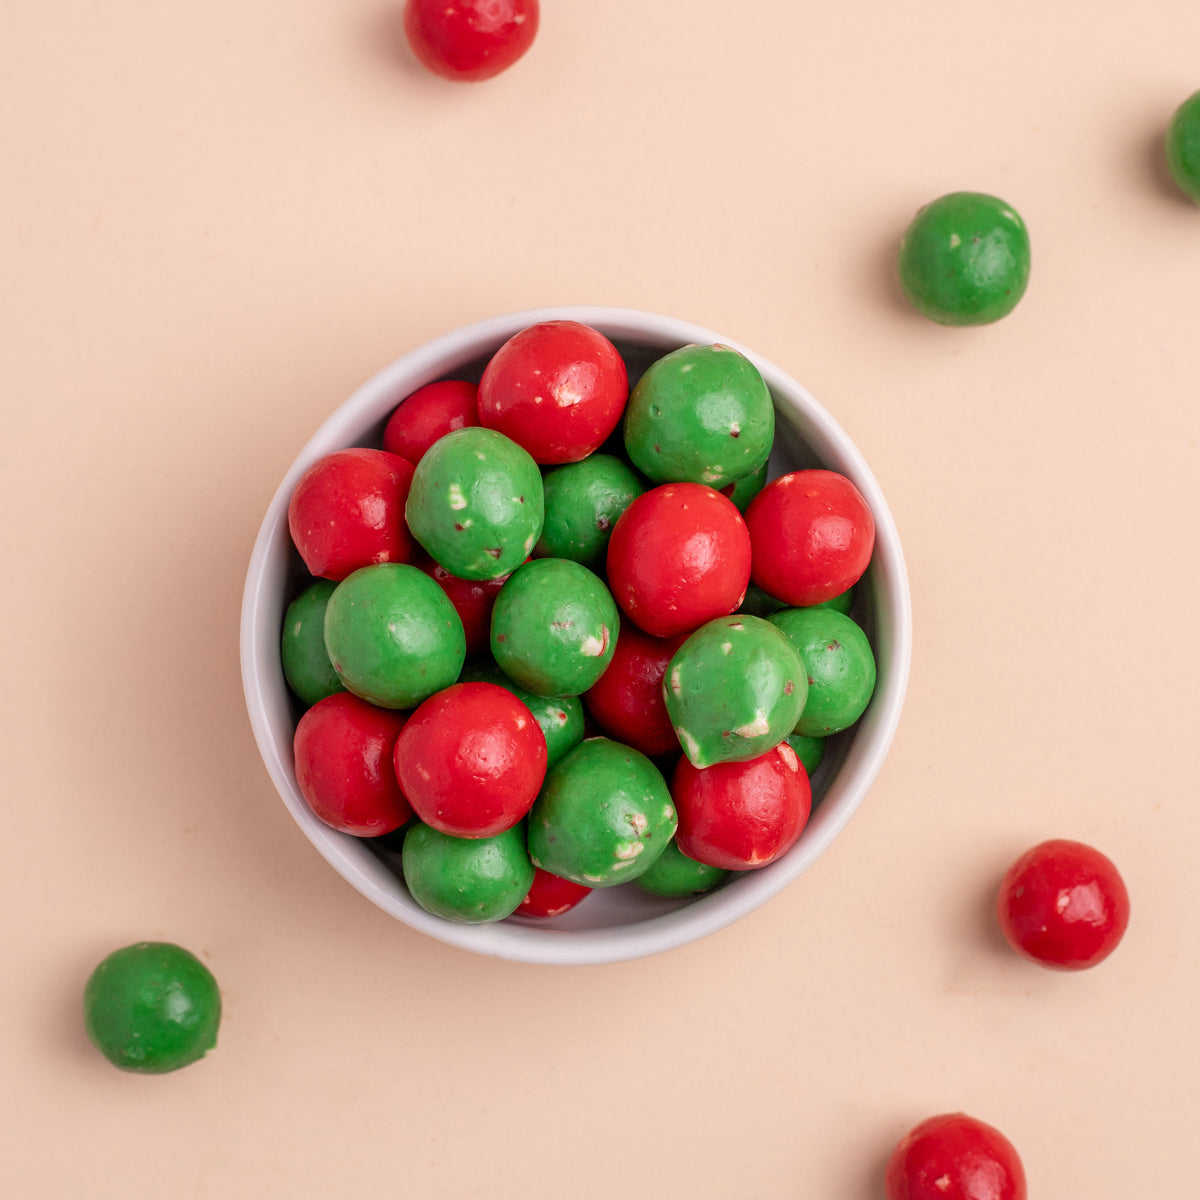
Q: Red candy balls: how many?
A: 14